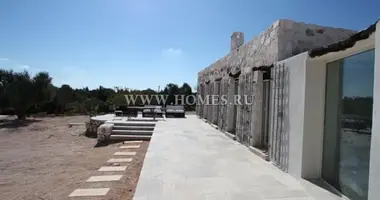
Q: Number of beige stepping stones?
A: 7